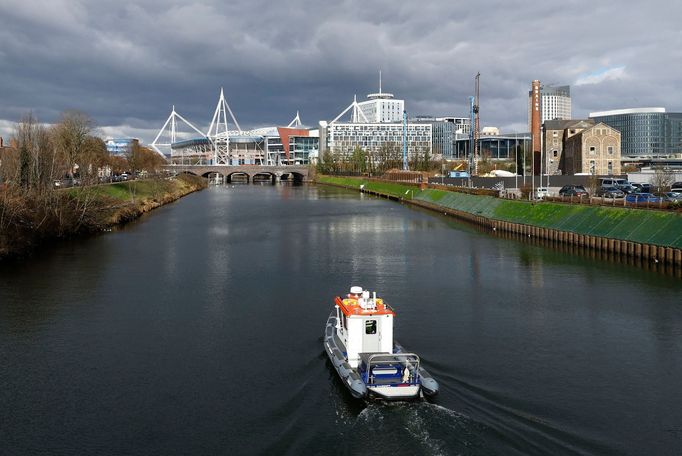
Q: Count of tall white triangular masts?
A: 4